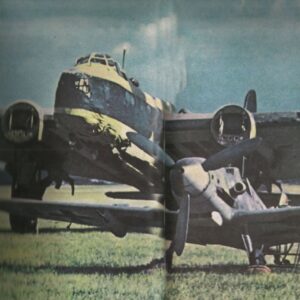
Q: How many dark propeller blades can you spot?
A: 3